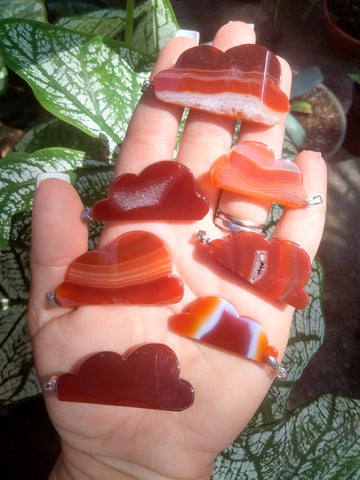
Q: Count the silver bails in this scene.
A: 7